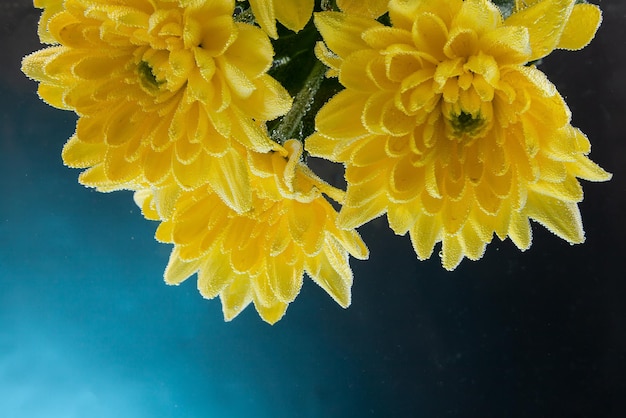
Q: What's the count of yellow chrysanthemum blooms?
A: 3